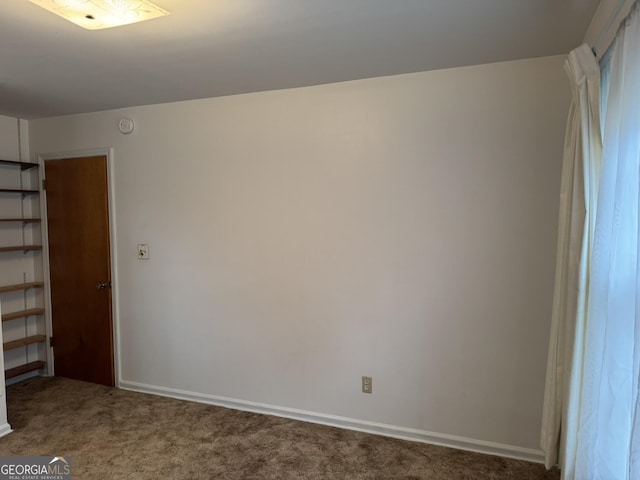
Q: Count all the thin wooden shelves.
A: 8